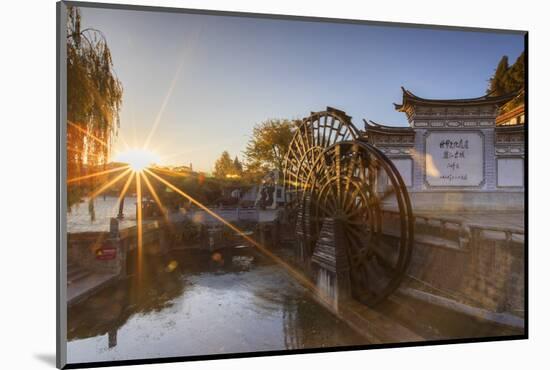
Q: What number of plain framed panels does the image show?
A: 2